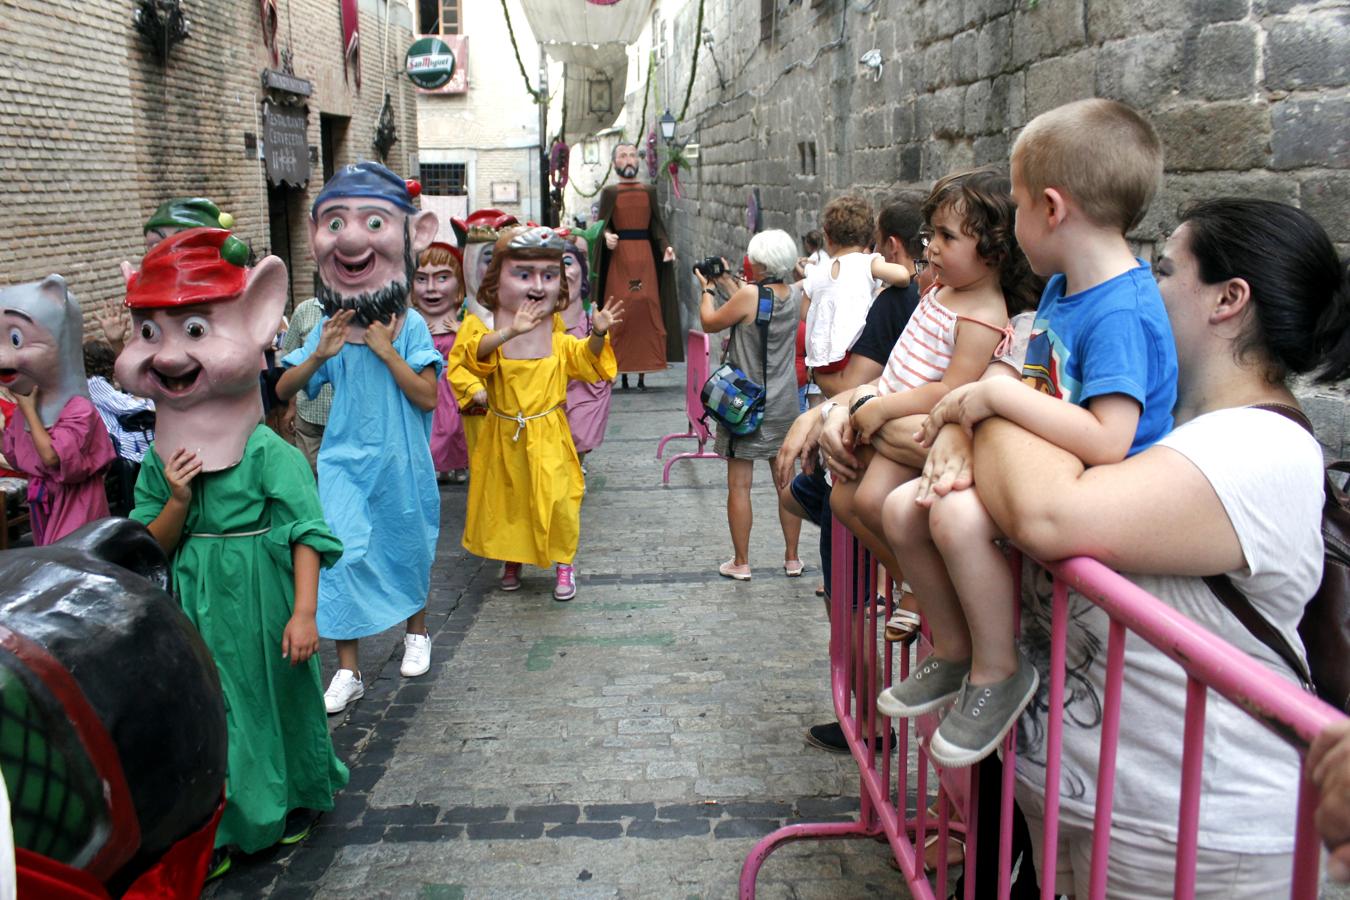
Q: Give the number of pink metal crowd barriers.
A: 2